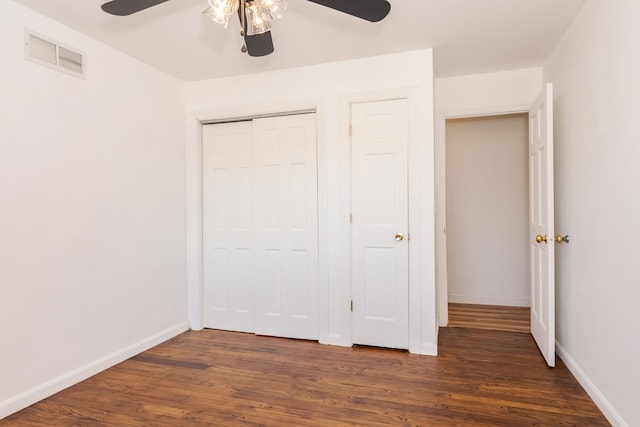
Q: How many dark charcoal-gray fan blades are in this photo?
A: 3